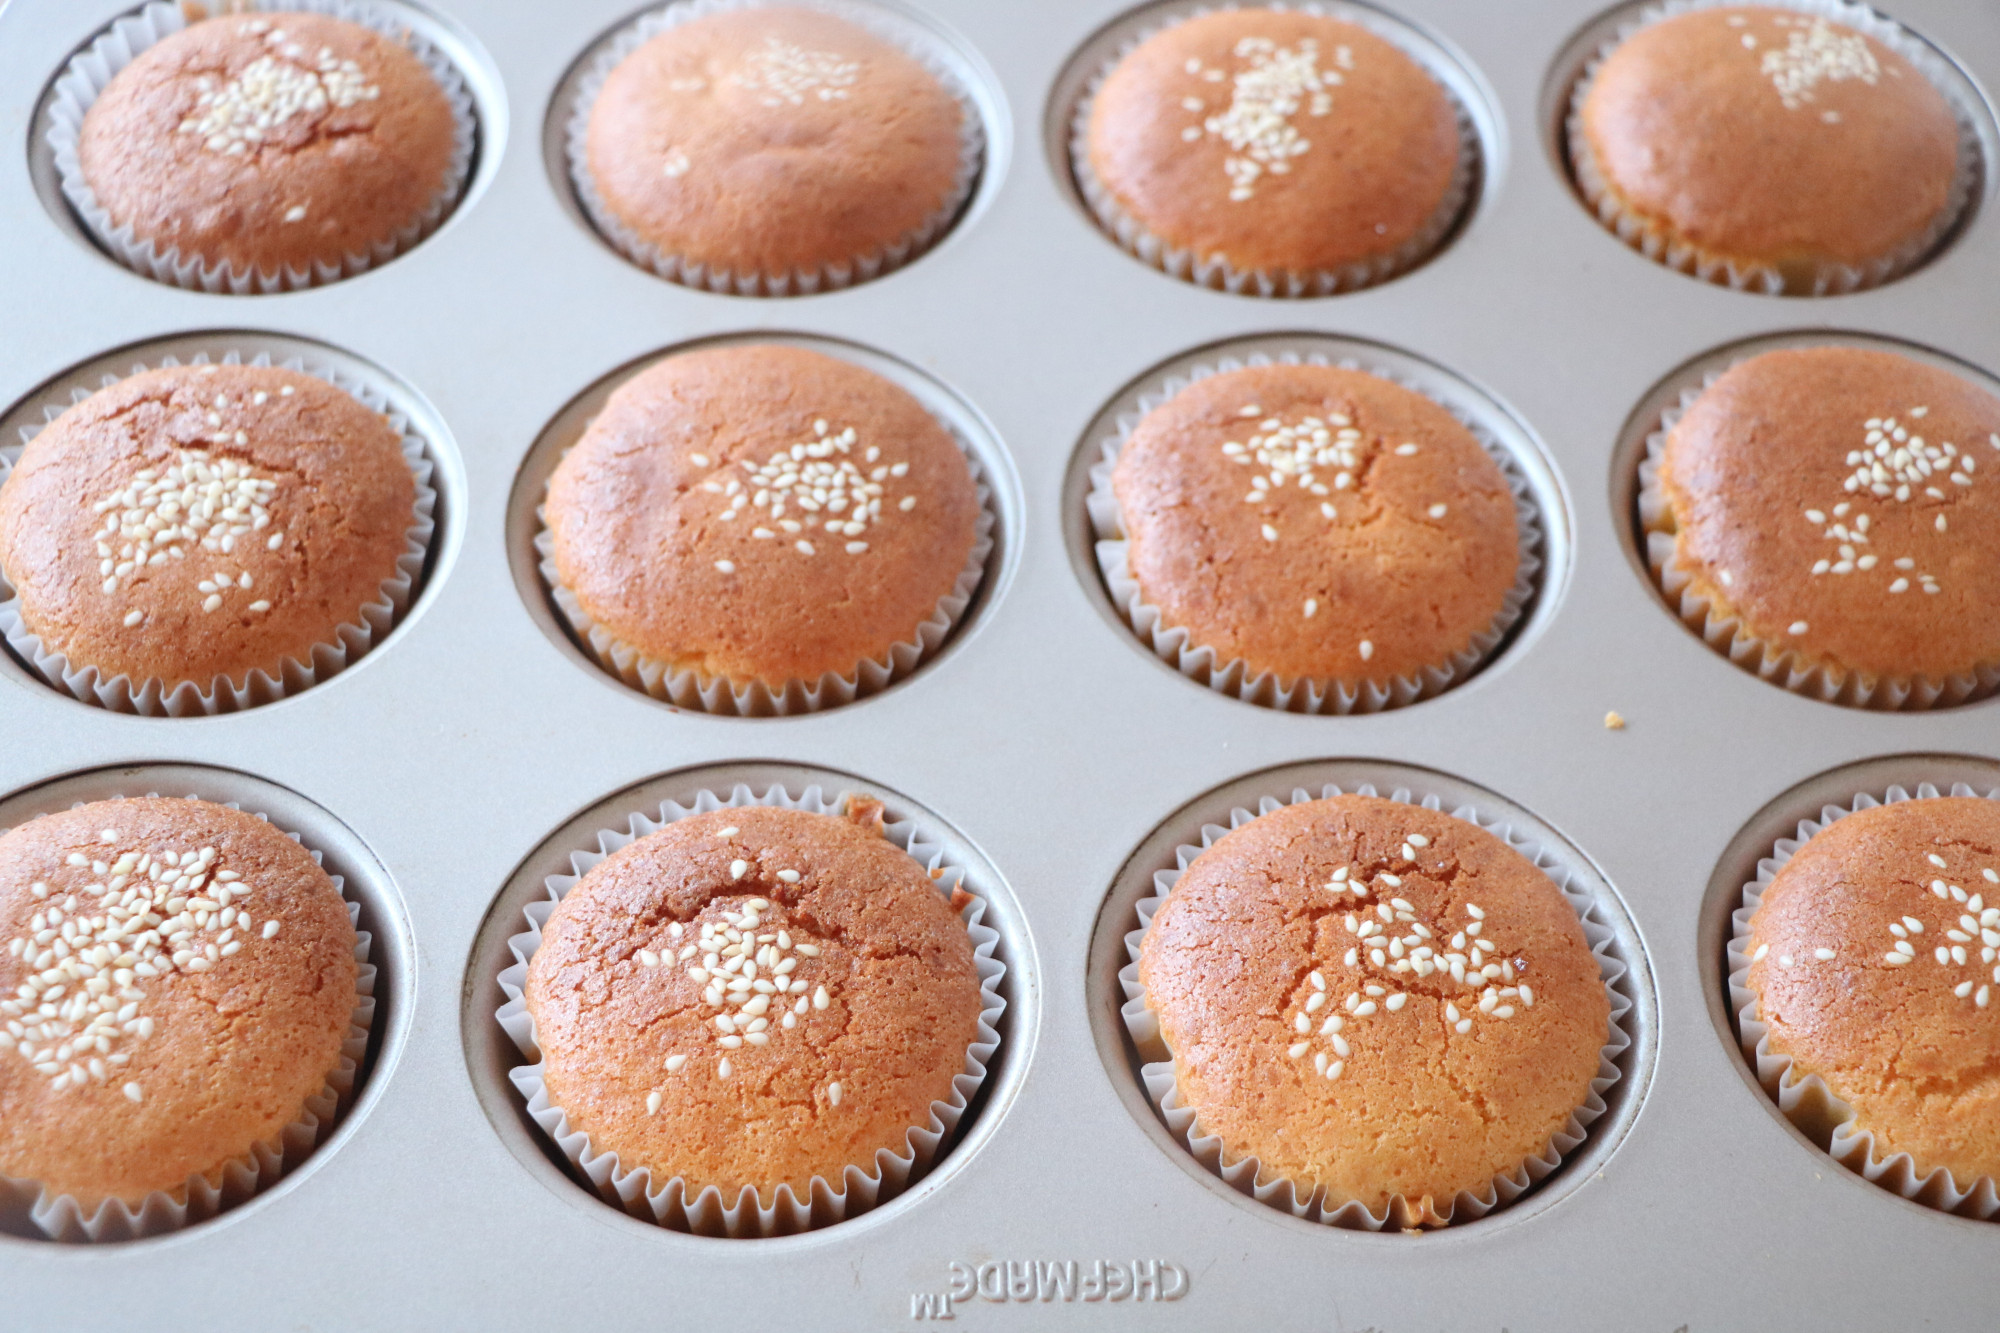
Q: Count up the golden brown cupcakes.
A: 12